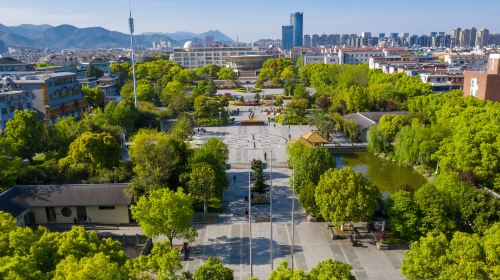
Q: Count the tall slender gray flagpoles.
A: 3